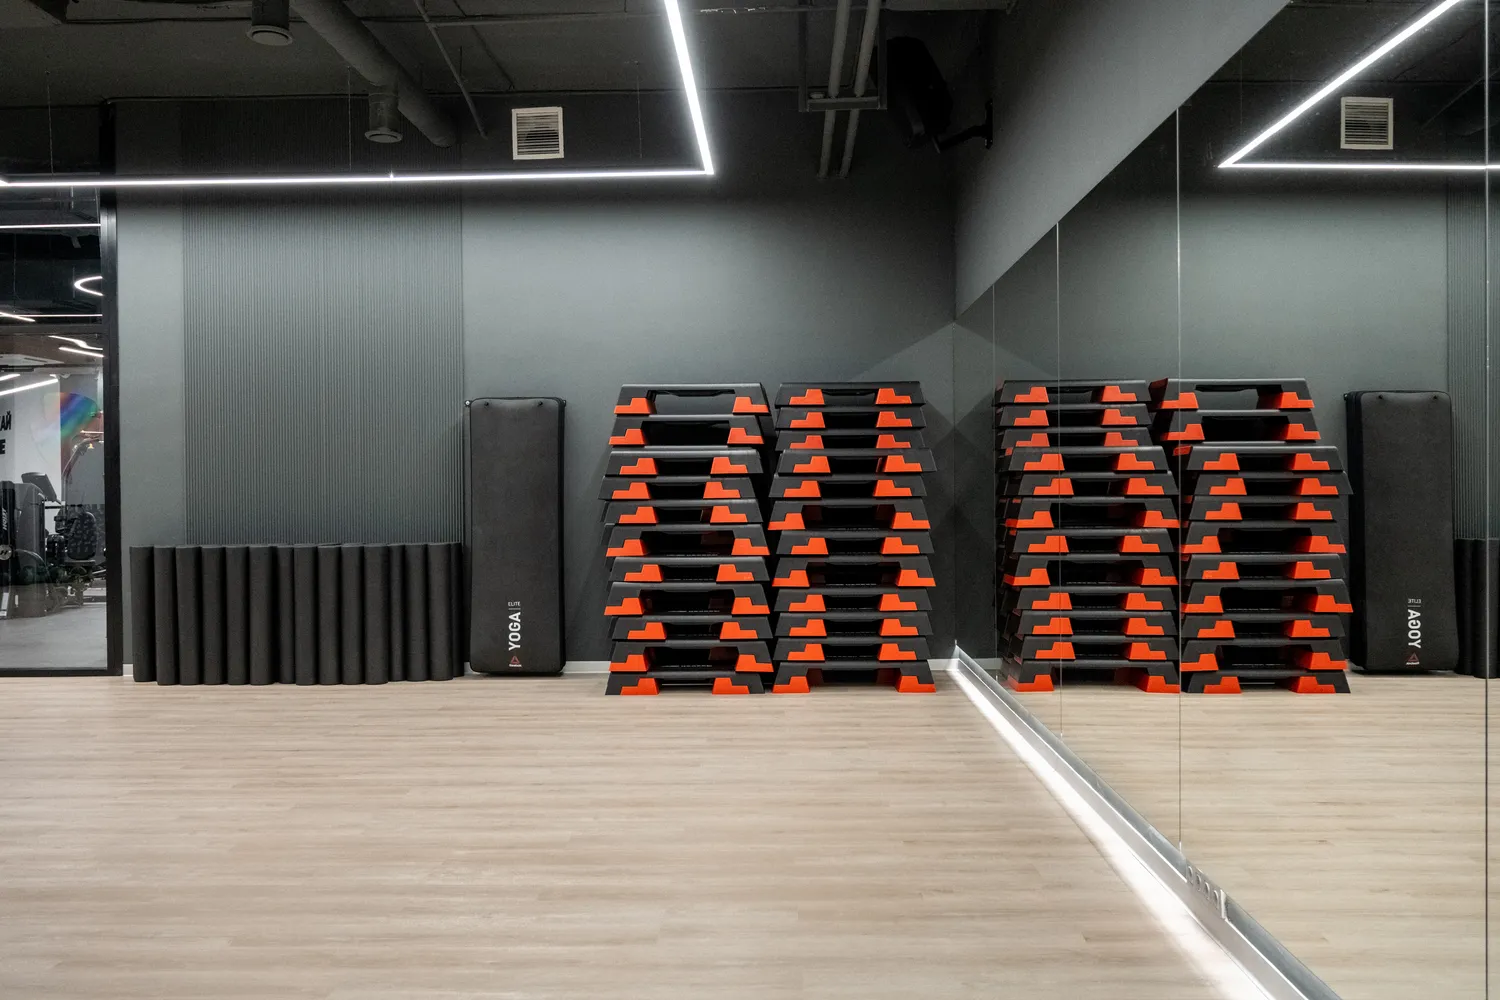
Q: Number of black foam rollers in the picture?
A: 15